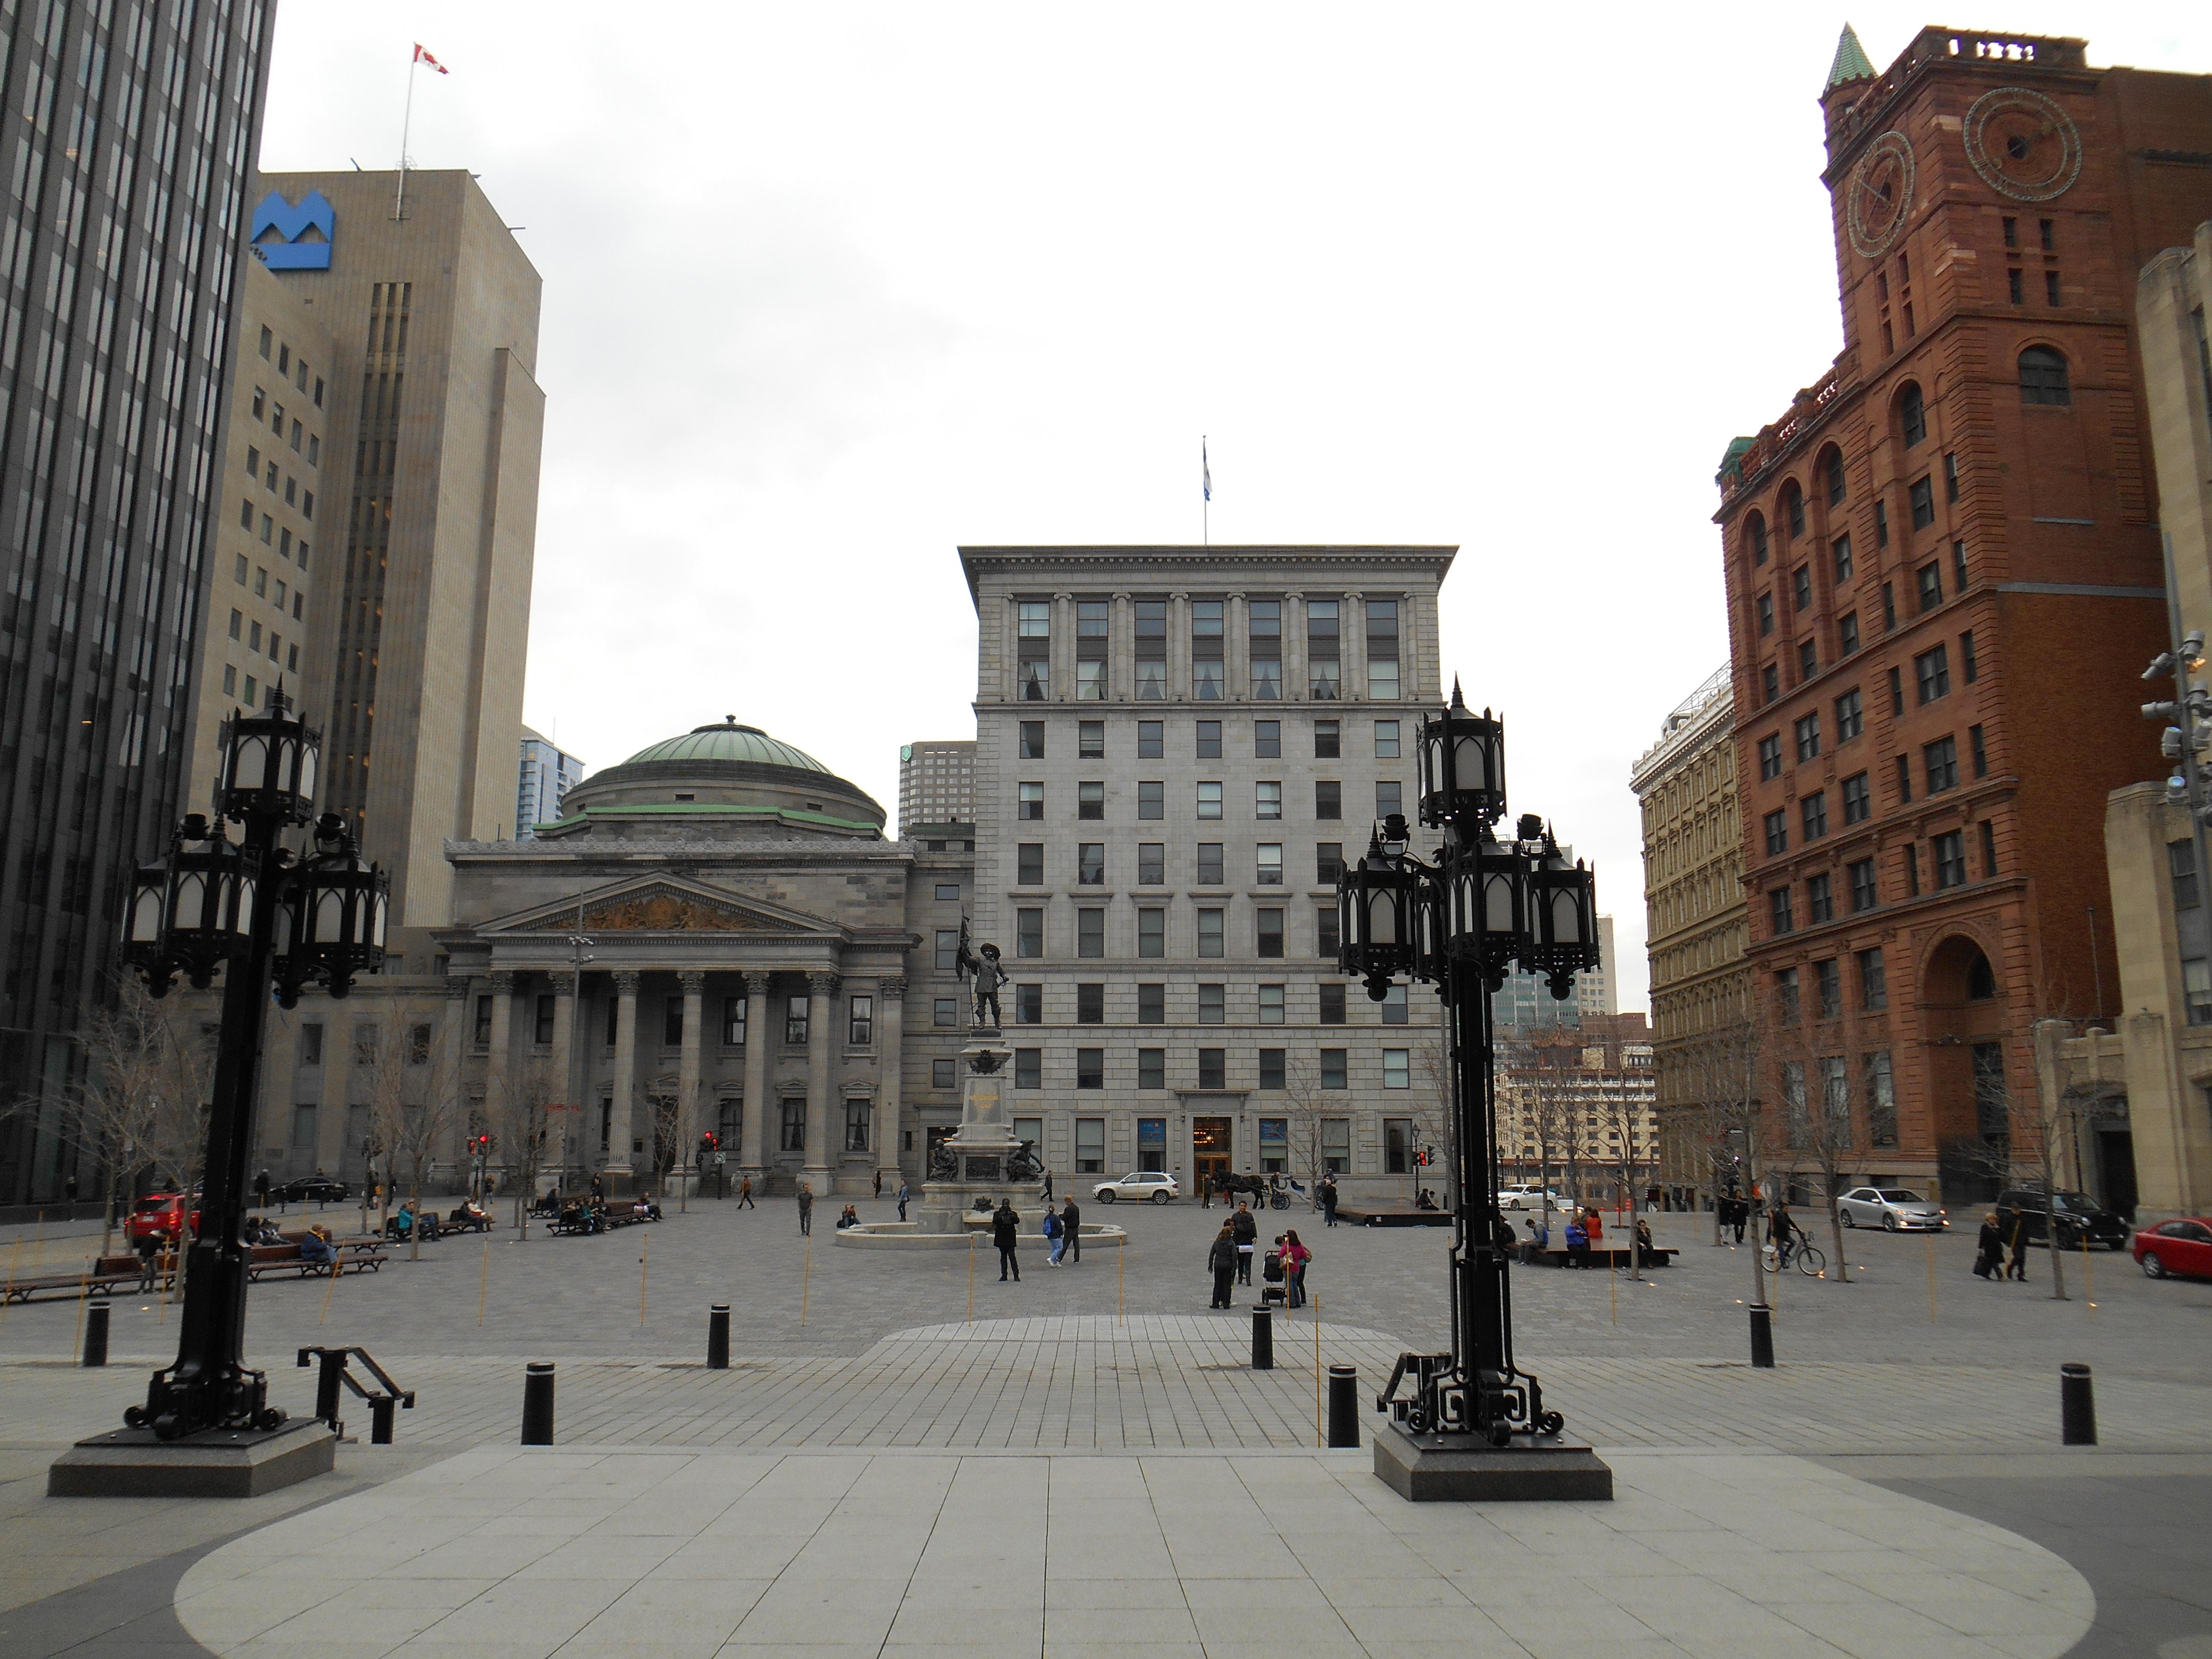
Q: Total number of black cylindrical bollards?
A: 7